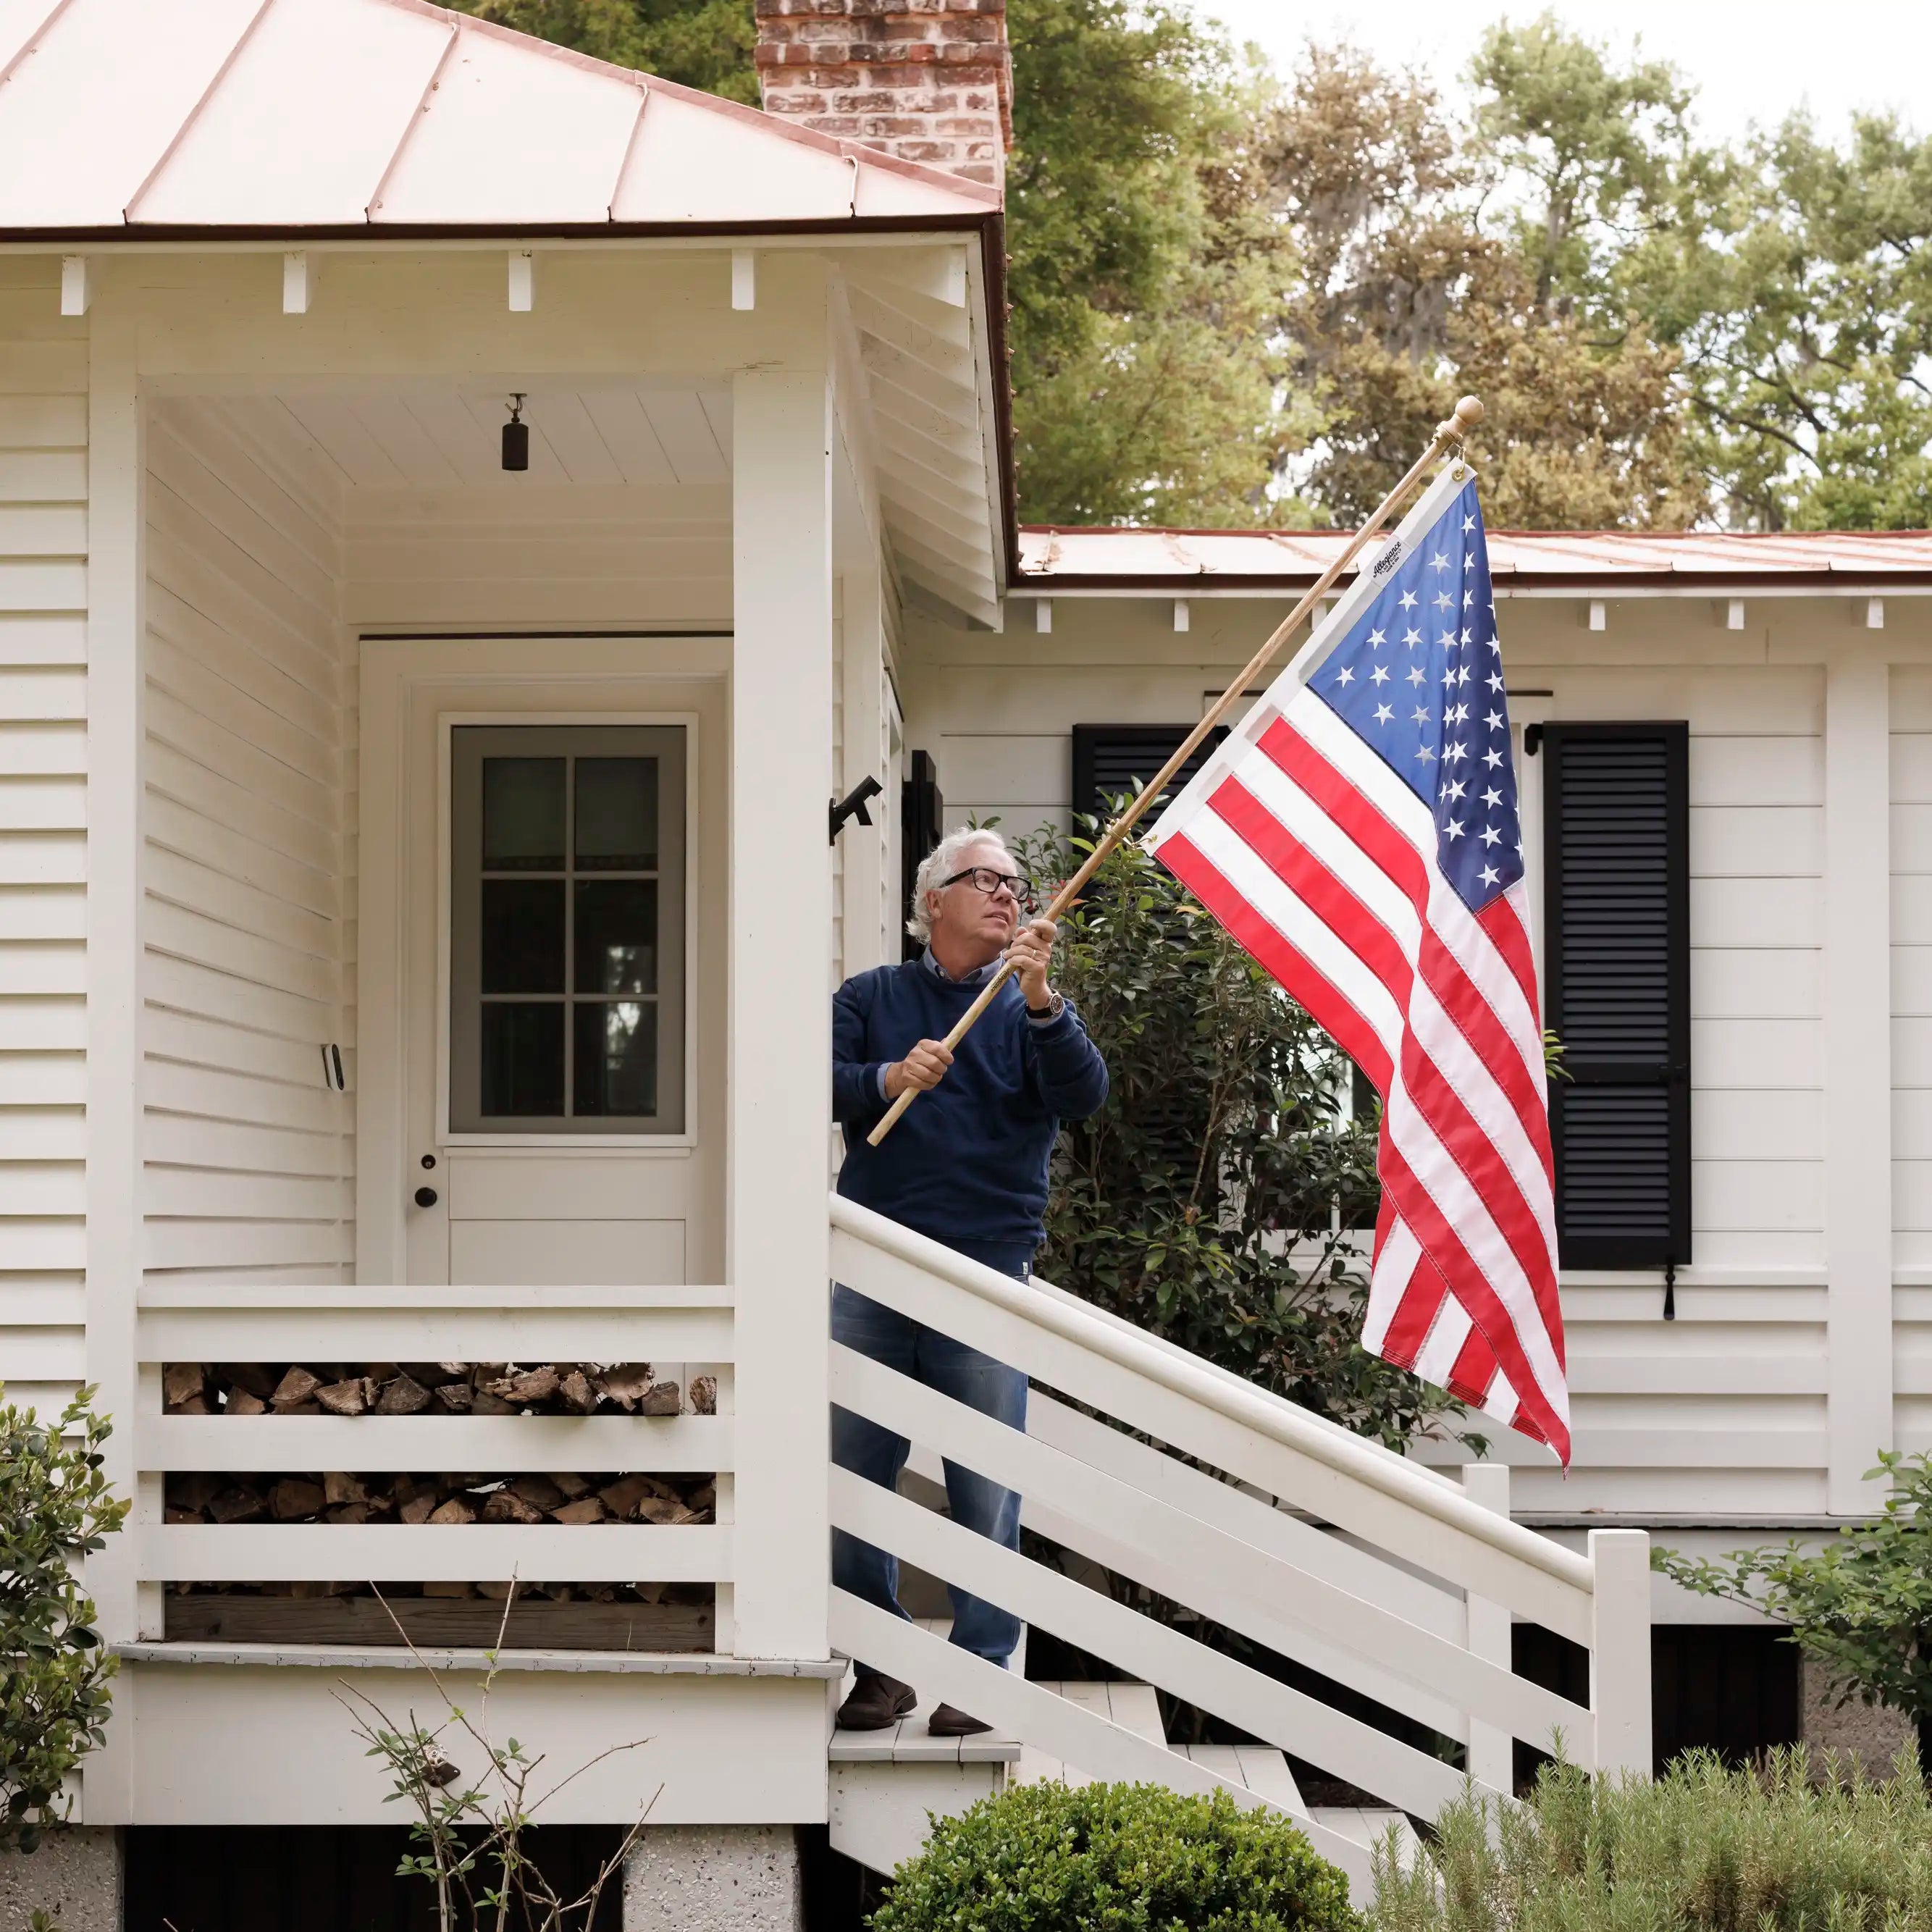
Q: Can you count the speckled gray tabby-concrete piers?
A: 3